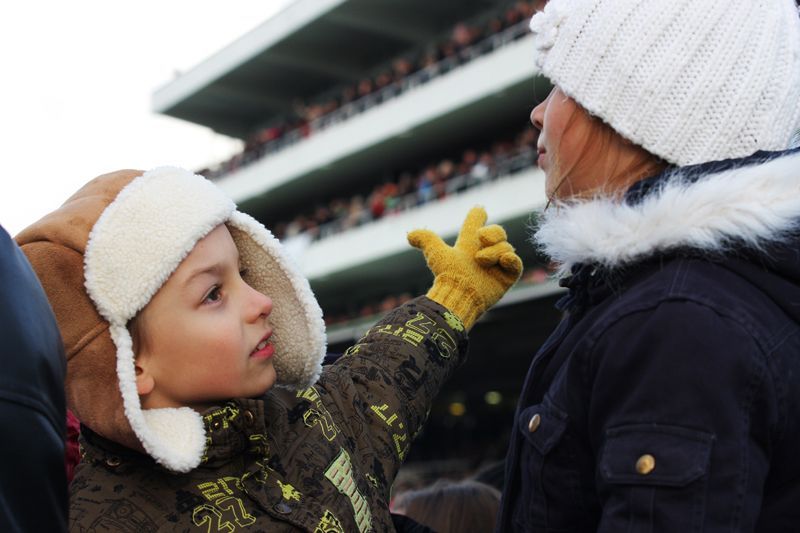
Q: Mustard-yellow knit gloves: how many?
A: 1